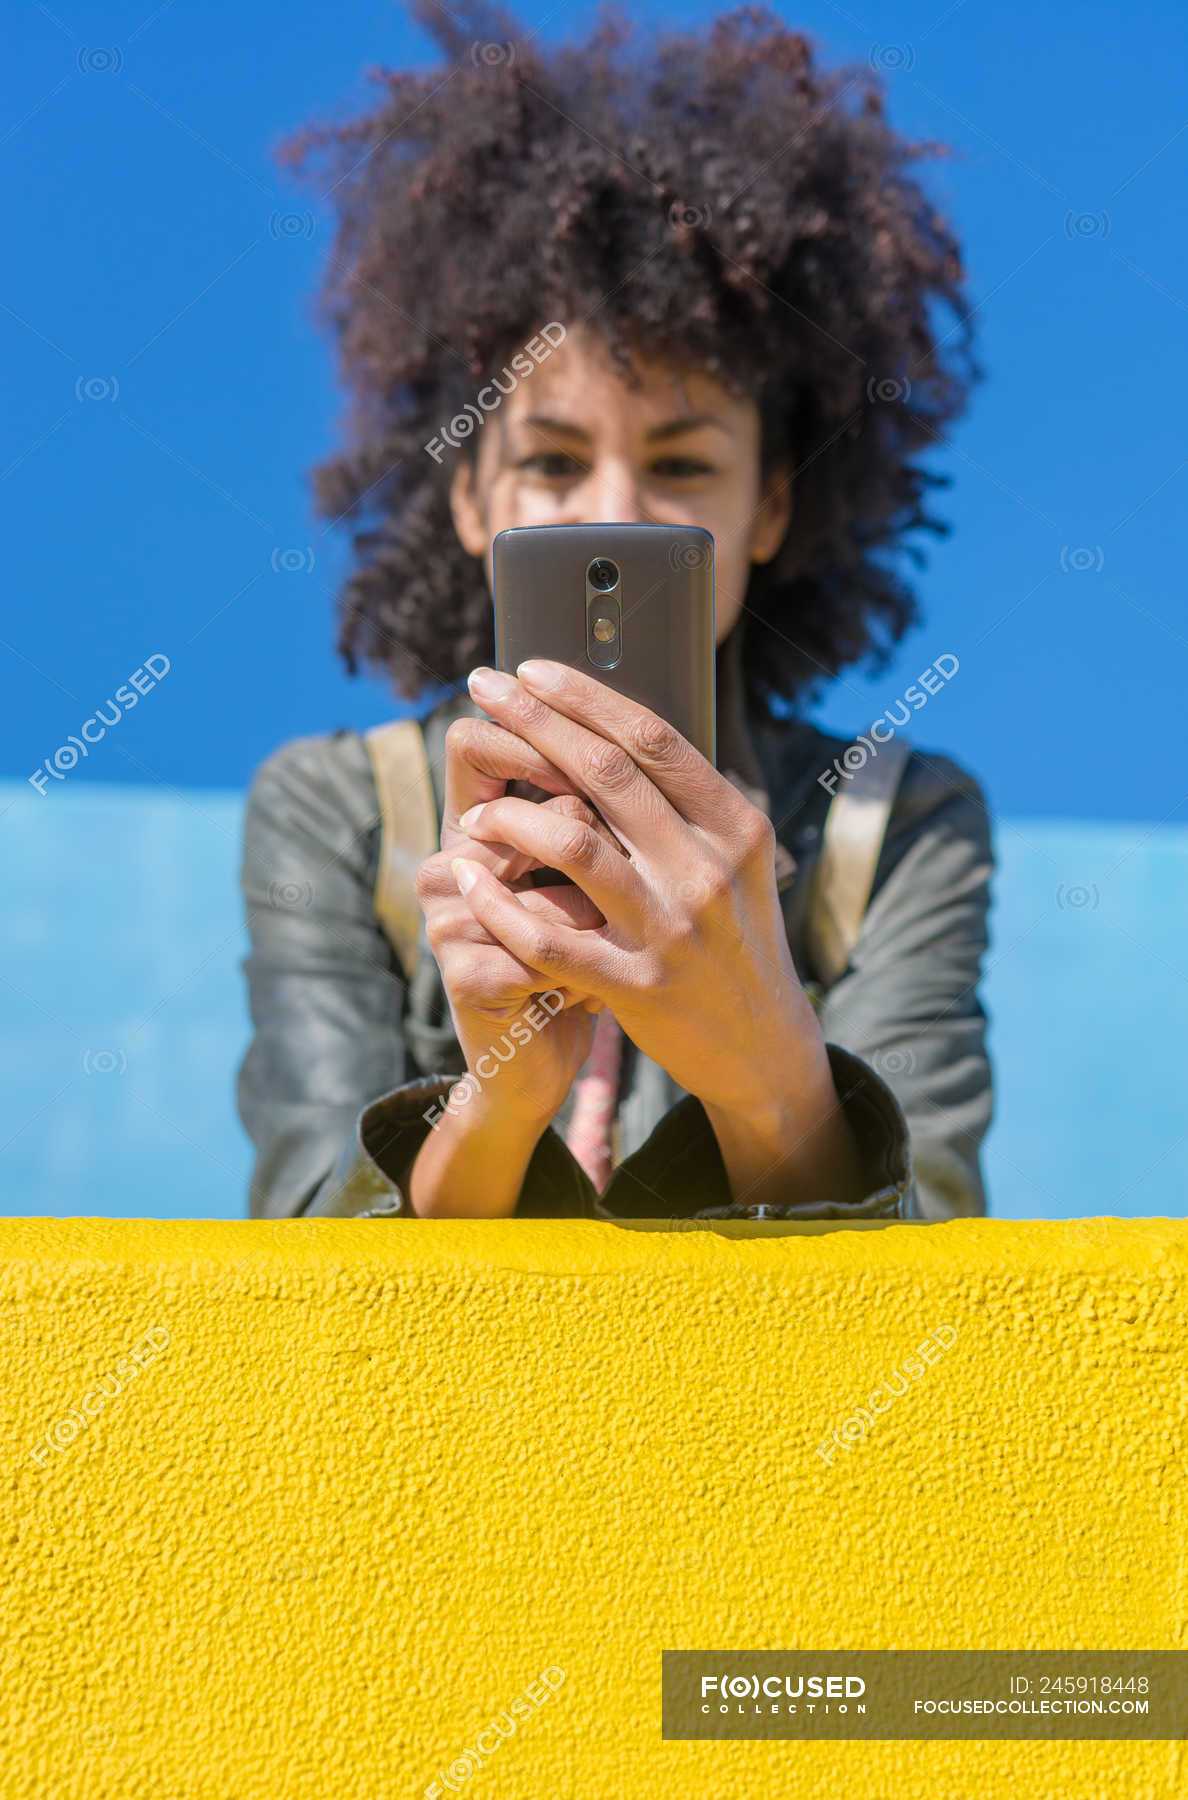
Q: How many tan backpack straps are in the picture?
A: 2